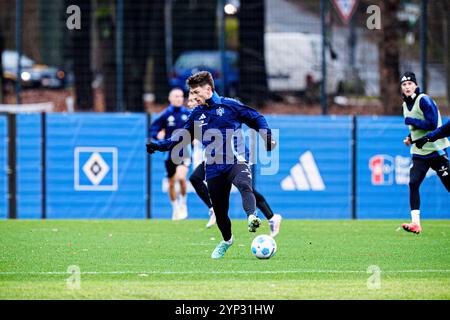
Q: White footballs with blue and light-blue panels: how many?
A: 1